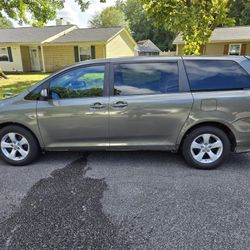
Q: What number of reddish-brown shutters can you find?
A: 2